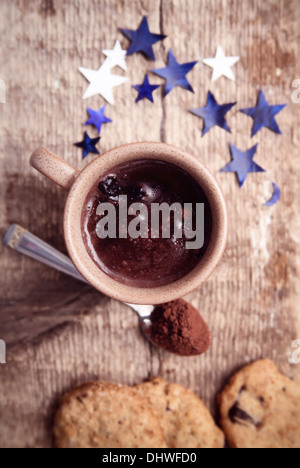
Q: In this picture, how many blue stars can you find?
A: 8